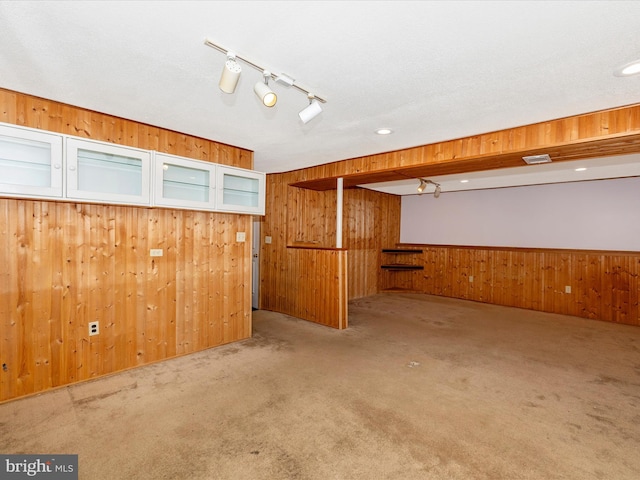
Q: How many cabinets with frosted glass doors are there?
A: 4